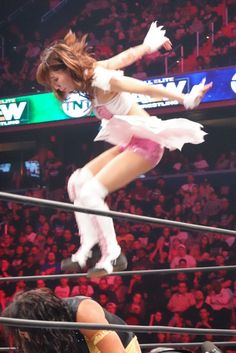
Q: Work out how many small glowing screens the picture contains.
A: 2